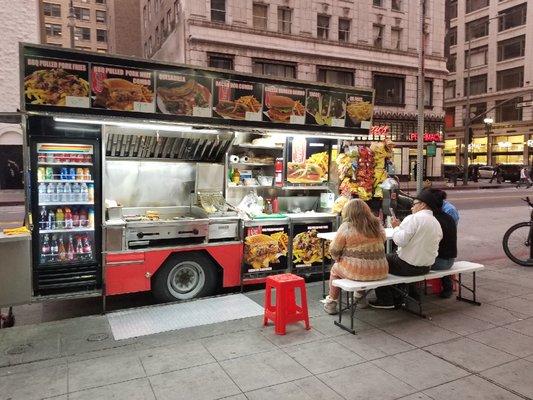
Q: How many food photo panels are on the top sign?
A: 7